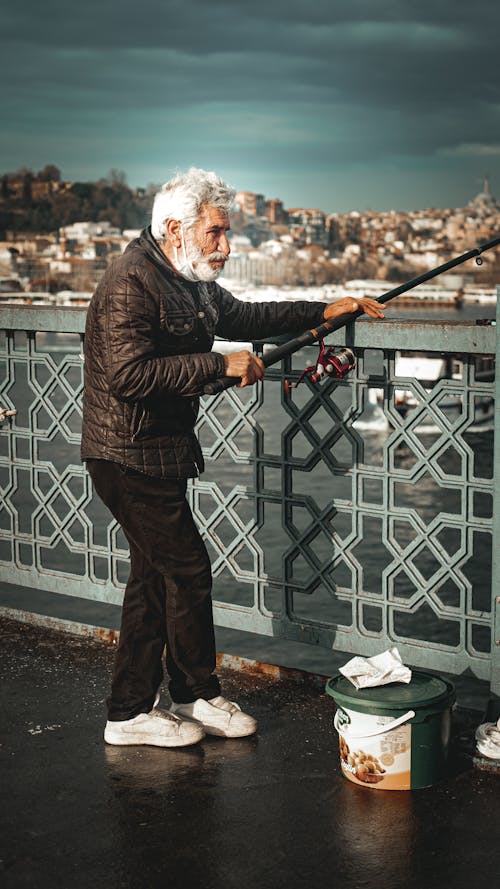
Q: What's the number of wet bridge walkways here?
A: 1